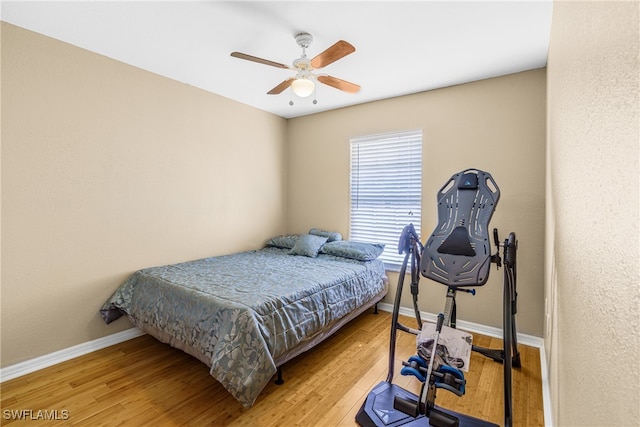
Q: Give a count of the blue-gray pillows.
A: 4